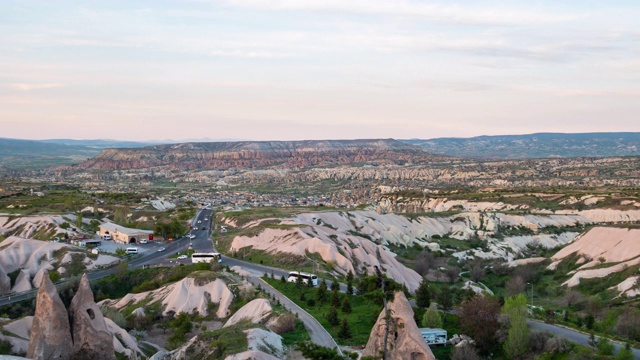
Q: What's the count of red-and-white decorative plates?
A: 0